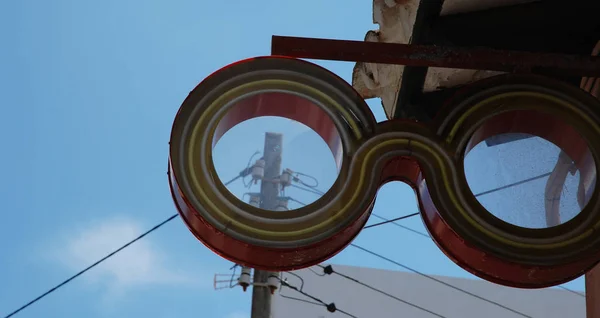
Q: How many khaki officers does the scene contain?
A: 0